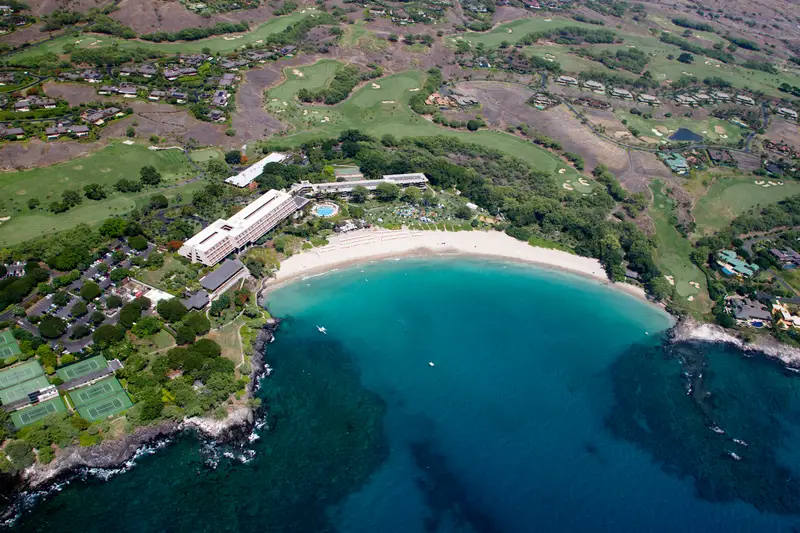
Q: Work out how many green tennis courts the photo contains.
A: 8